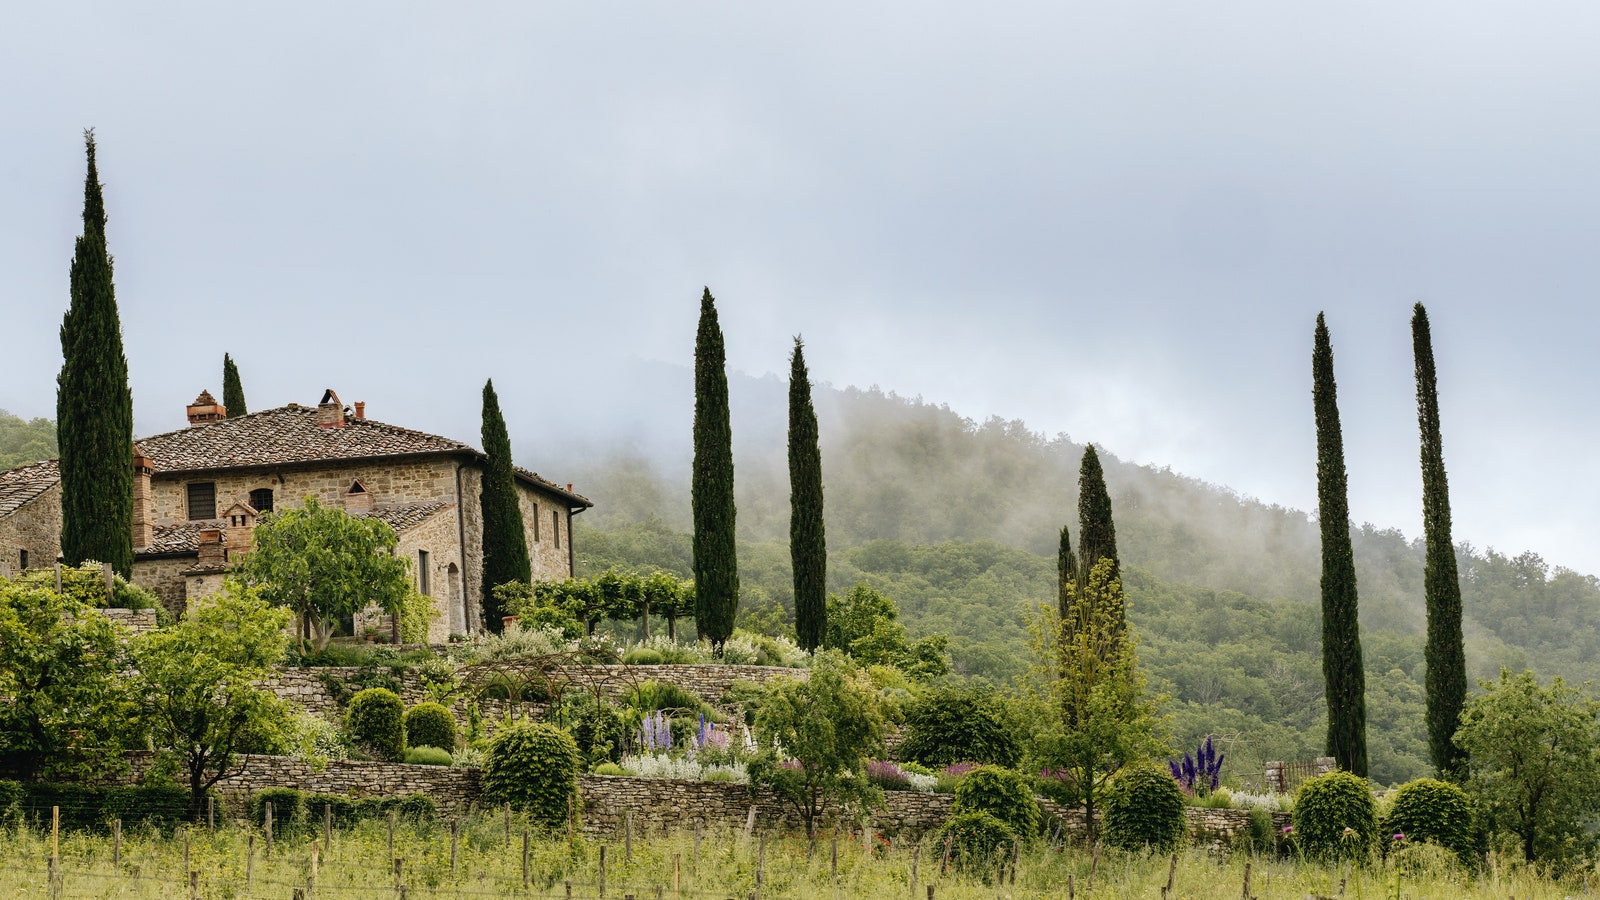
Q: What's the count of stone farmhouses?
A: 1